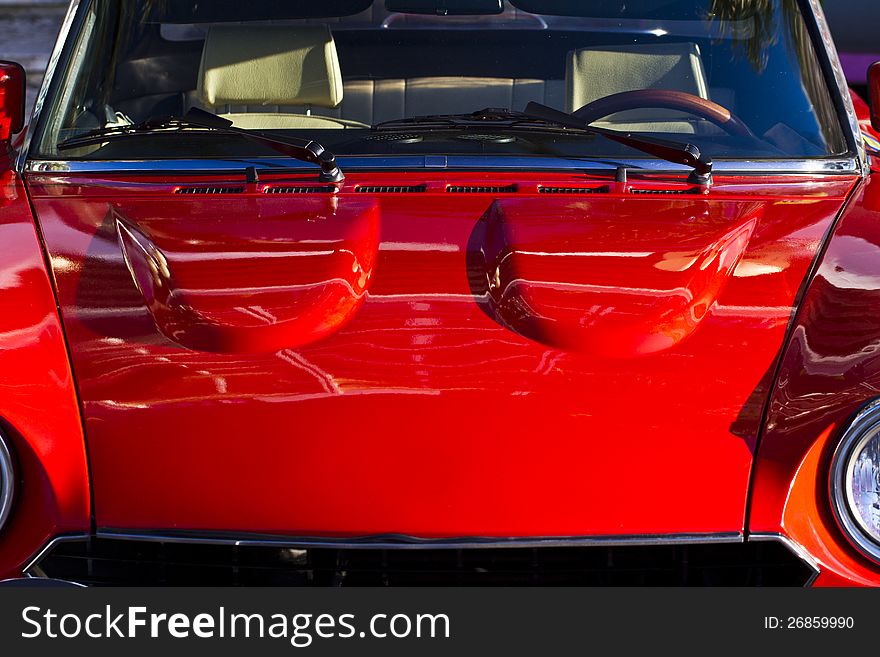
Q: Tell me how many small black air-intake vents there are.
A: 6